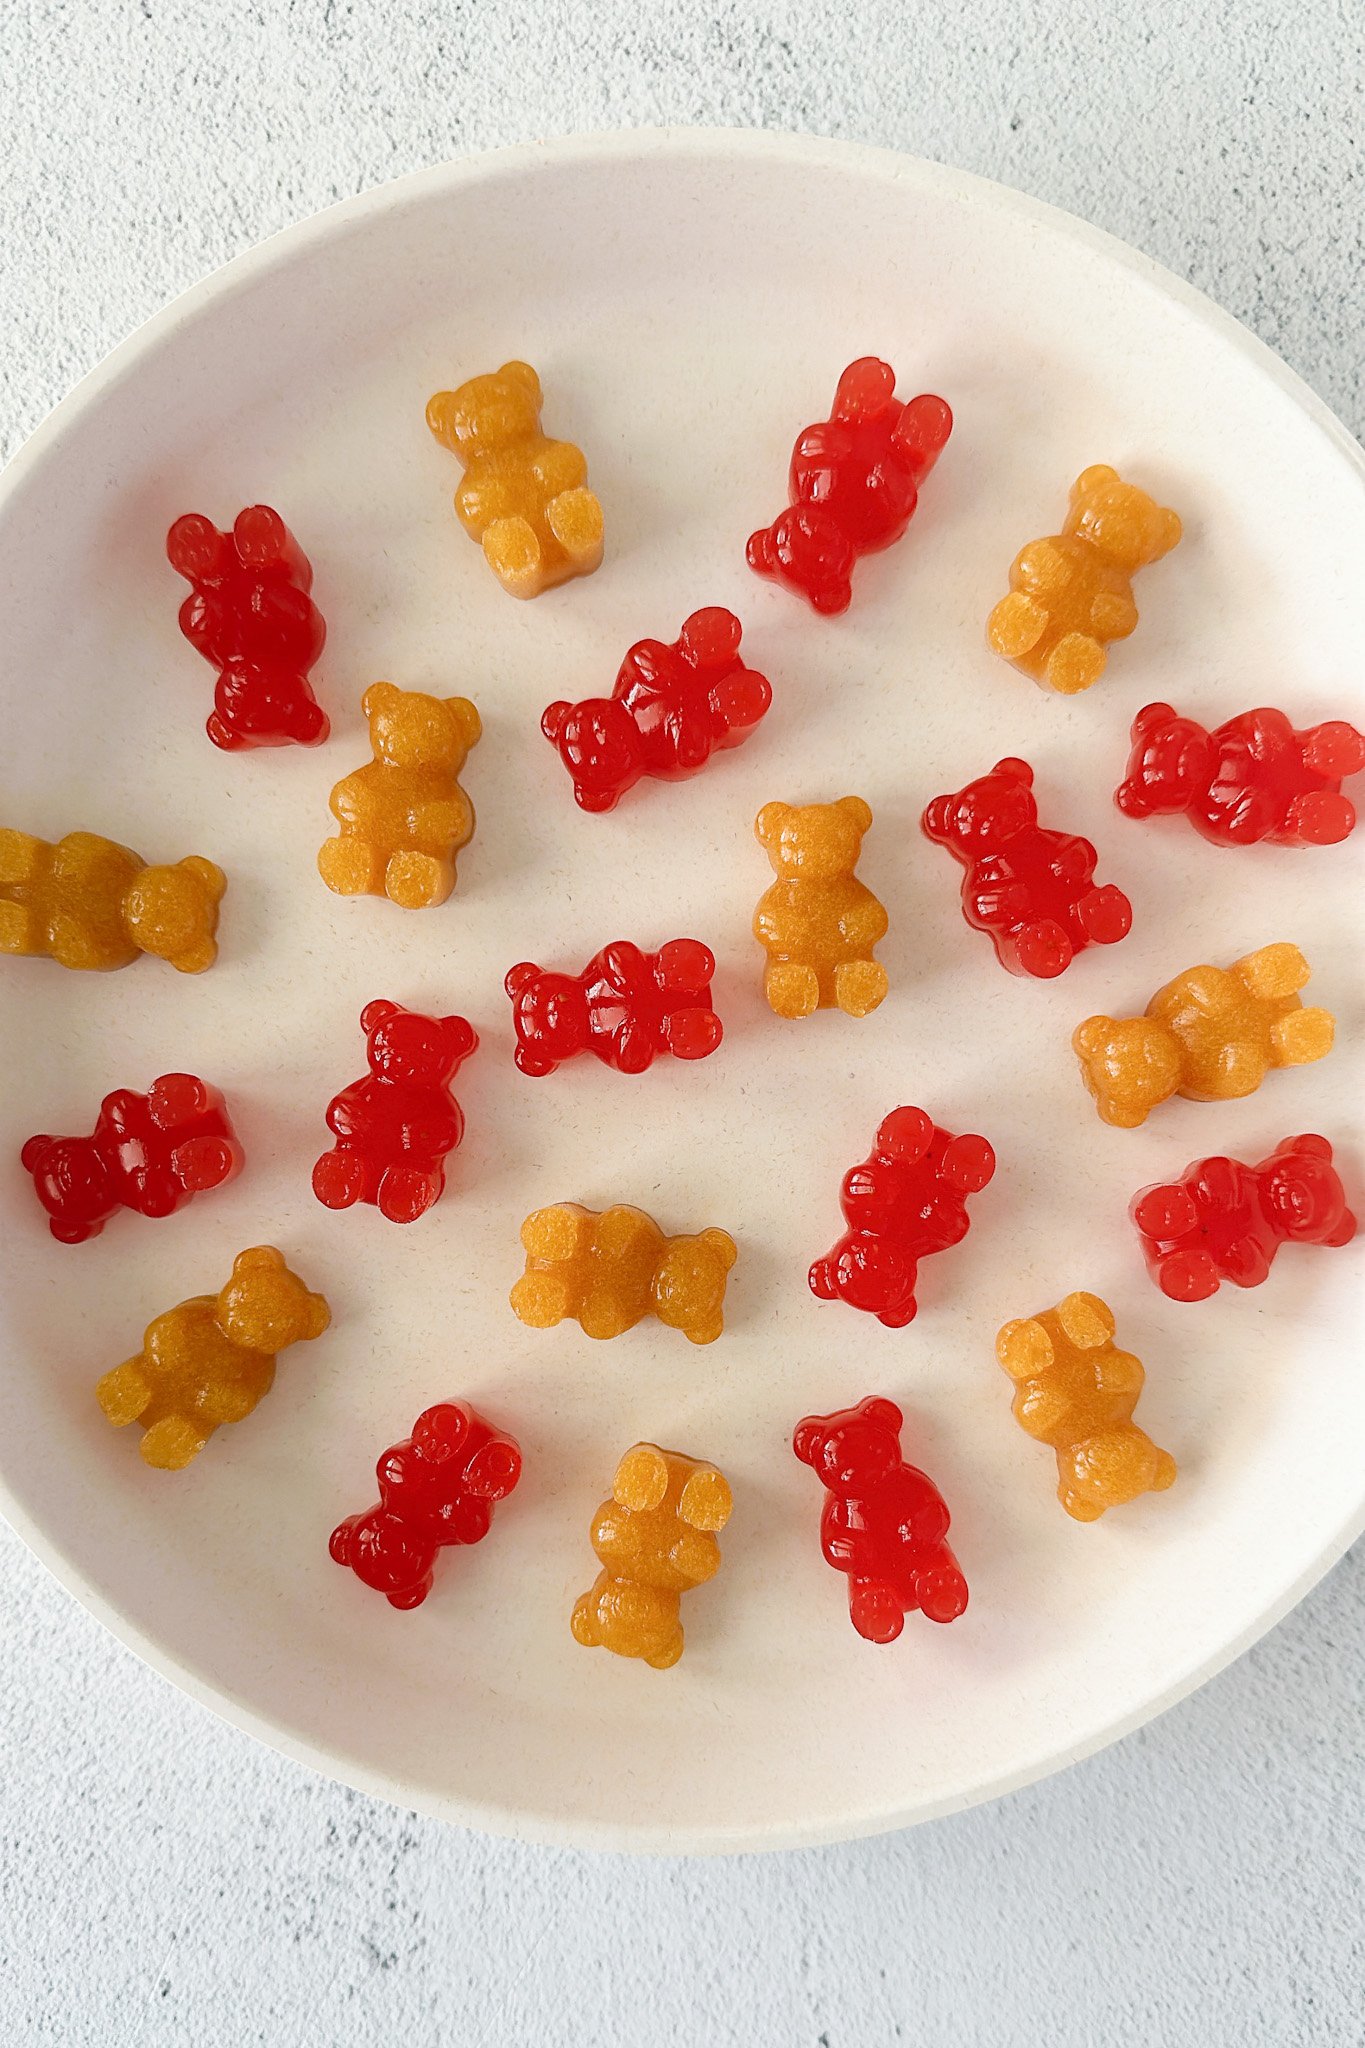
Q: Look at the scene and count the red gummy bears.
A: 12